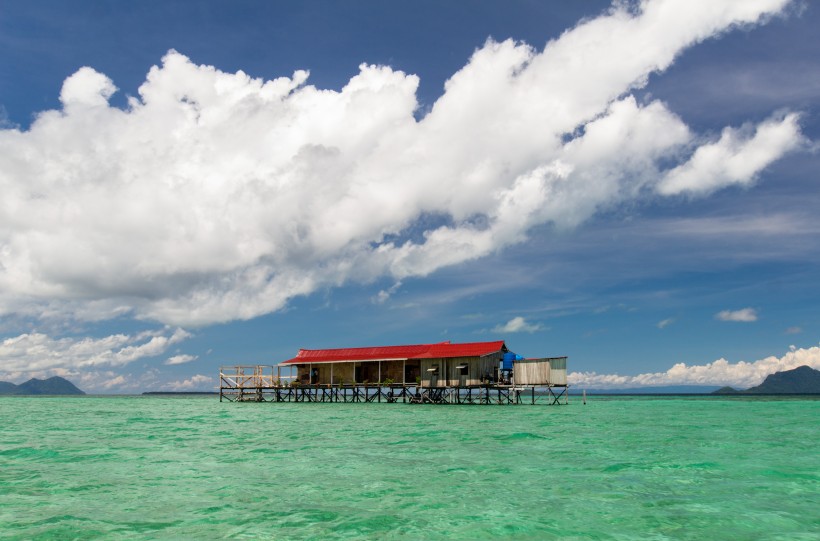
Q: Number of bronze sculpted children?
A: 0